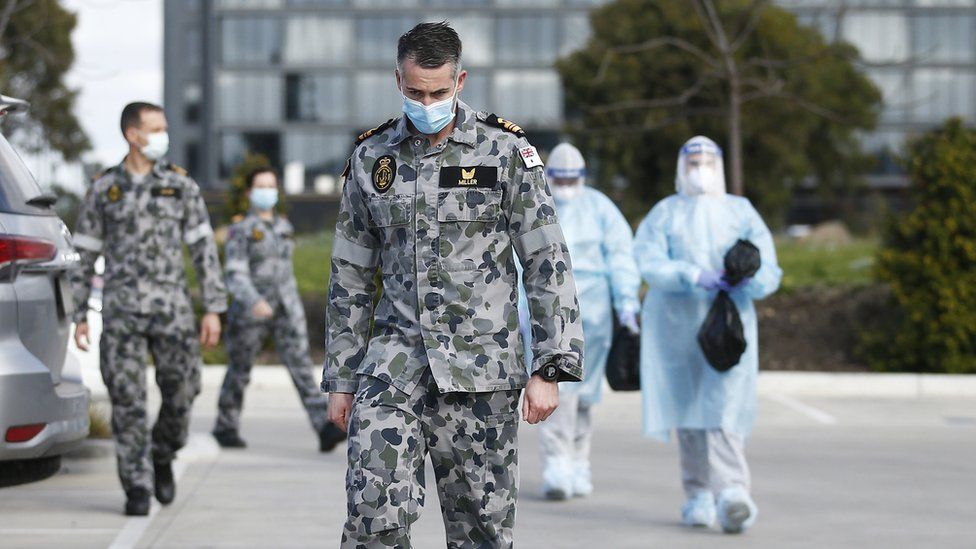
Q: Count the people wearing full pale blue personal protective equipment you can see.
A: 2